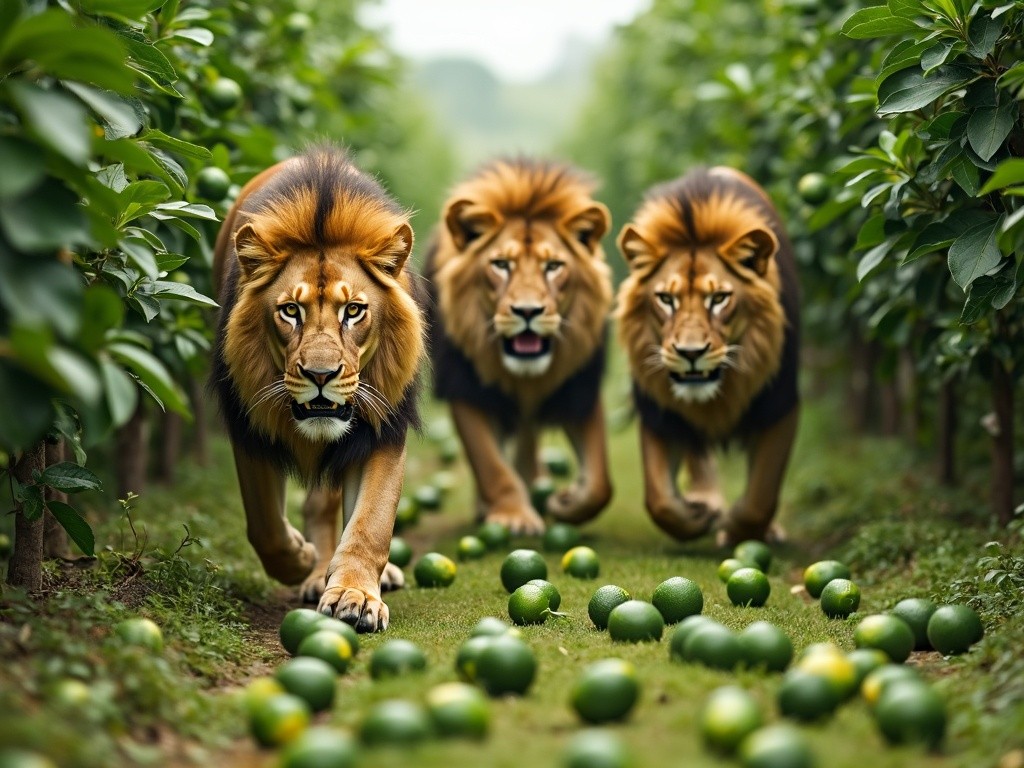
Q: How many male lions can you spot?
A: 3